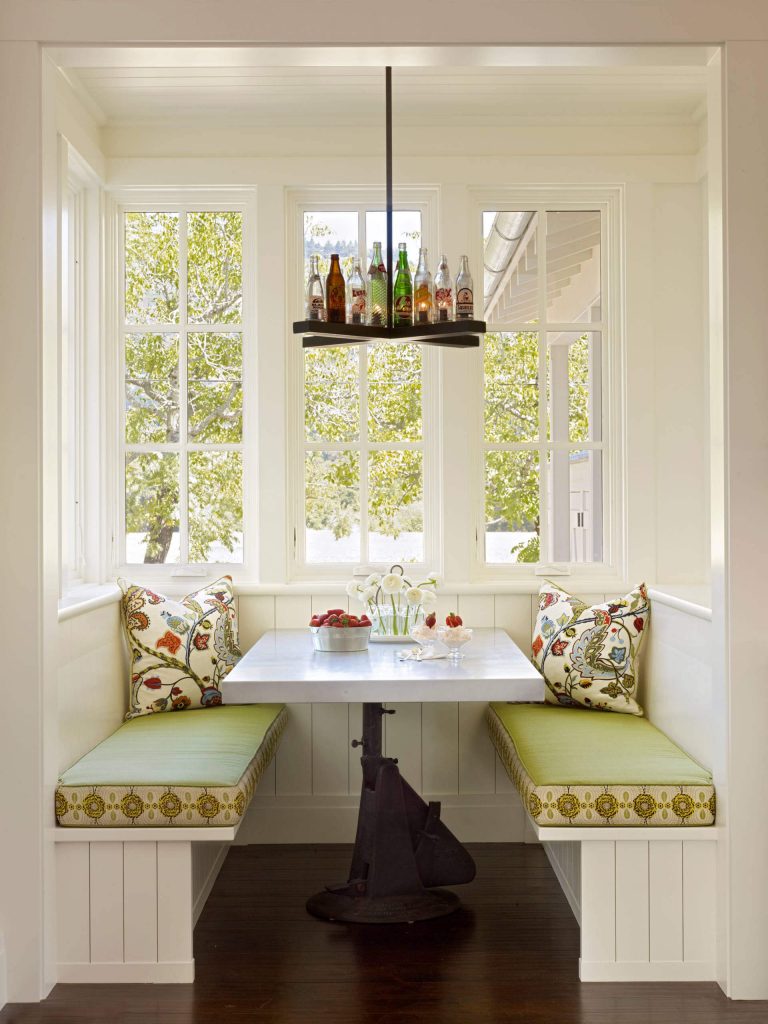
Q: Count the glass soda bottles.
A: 8